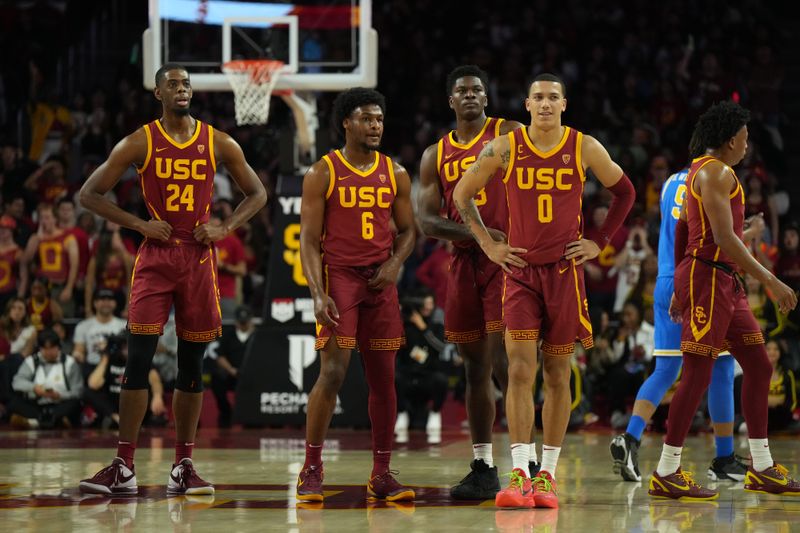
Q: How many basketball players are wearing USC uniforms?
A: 5